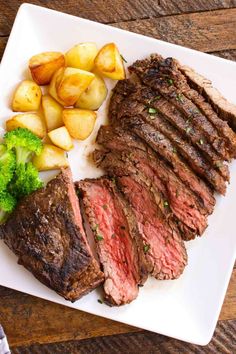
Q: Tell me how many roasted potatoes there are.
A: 11